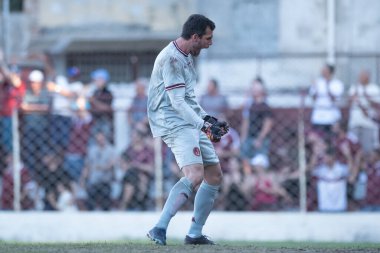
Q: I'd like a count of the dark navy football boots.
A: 2